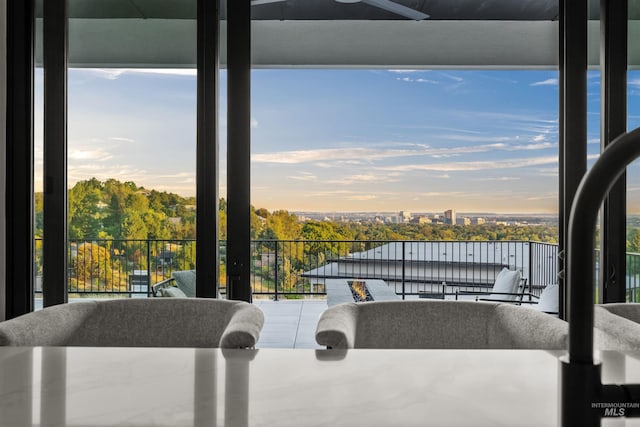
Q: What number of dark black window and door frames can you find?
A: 6